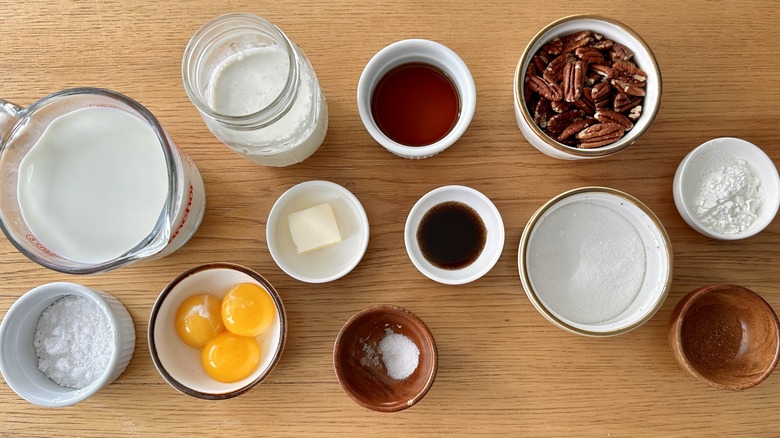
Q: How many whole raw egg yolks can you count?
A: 3